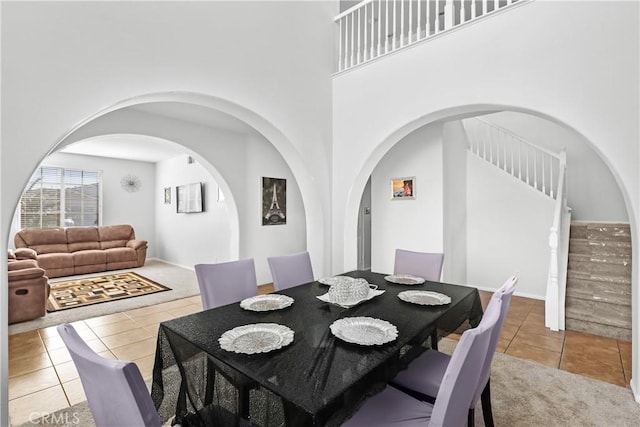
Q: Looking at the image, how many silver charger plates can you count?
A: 6